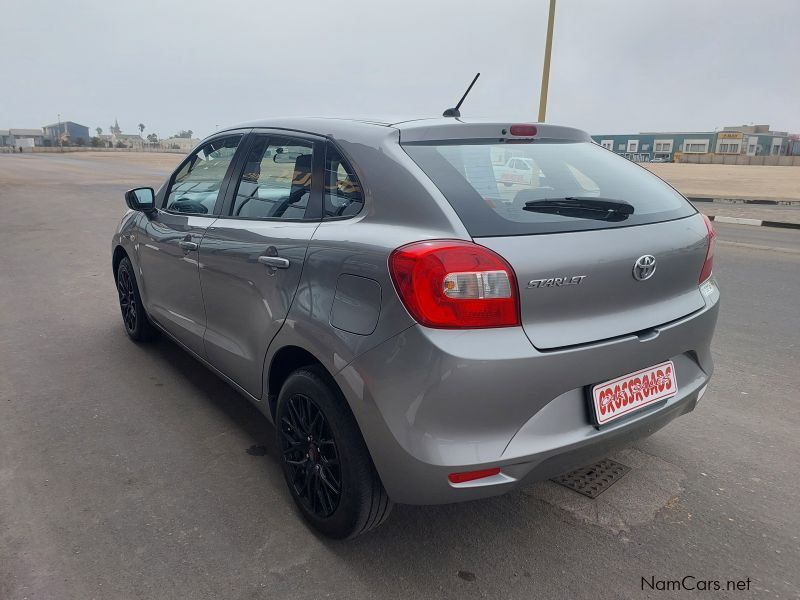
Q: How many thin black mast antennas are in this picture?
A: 1